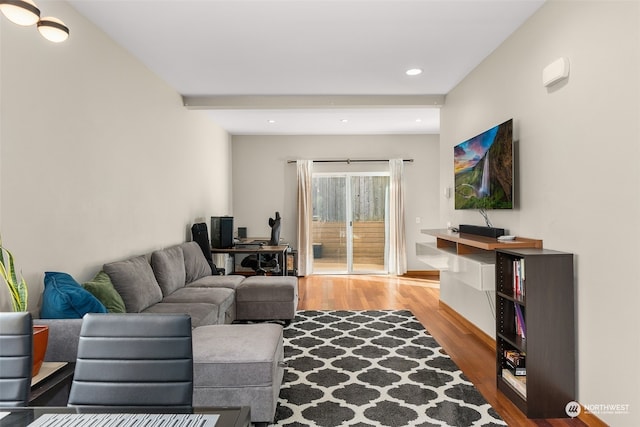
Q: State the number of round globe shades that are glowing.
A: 2